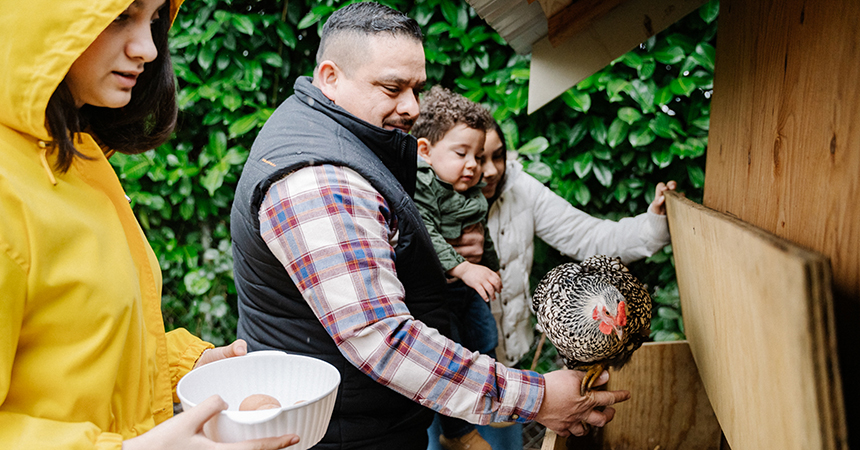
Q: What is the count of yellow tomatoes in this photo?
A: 0